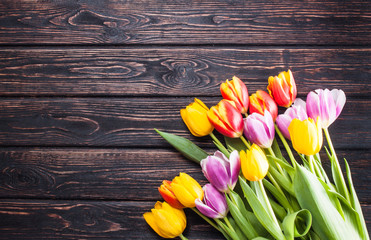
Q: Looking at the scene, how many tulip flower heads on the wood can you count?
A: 15